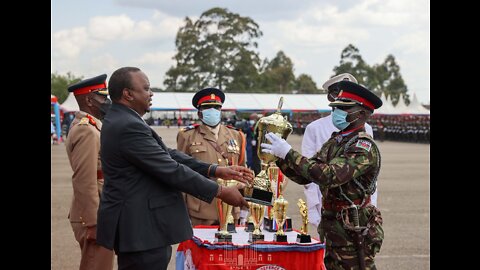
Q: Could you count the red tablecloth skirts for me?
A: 1